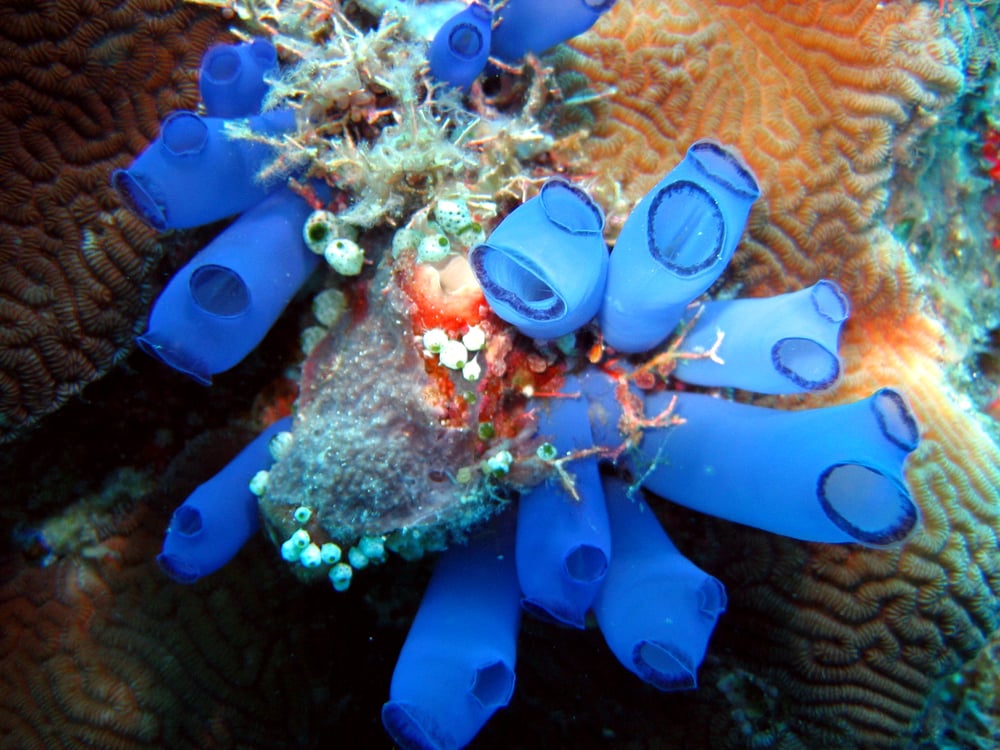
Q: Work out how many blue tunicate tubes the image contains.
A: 13